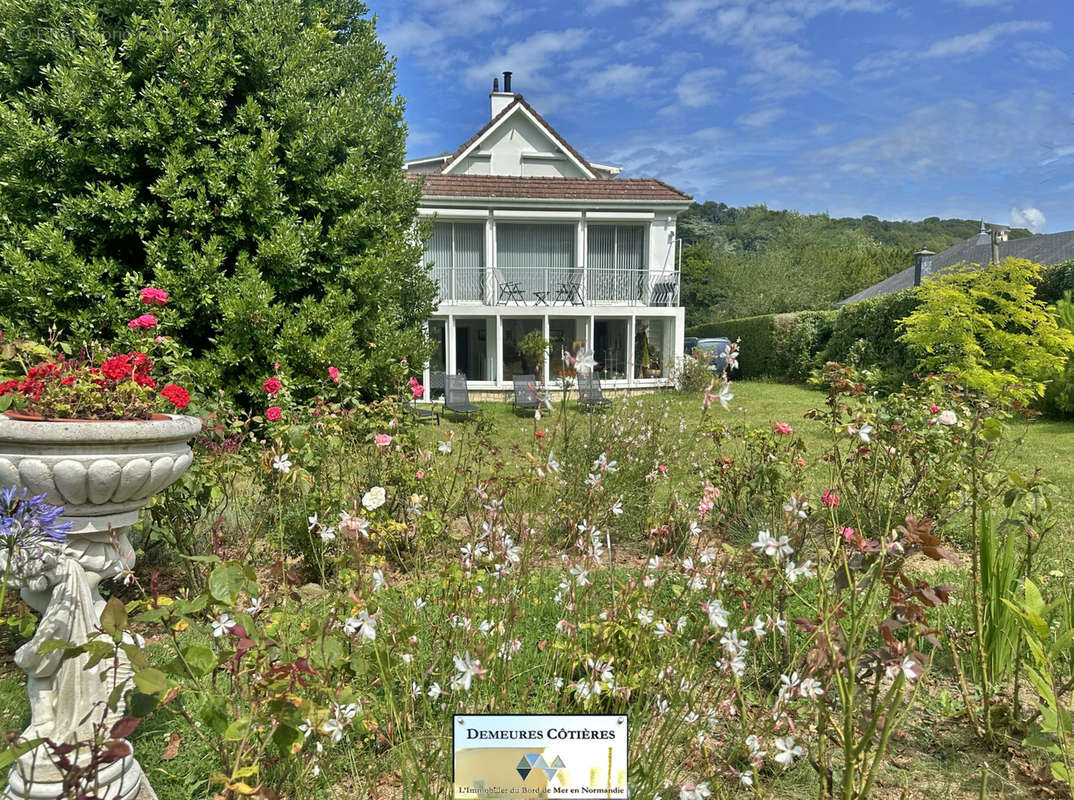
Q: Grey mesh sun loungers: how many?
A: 4